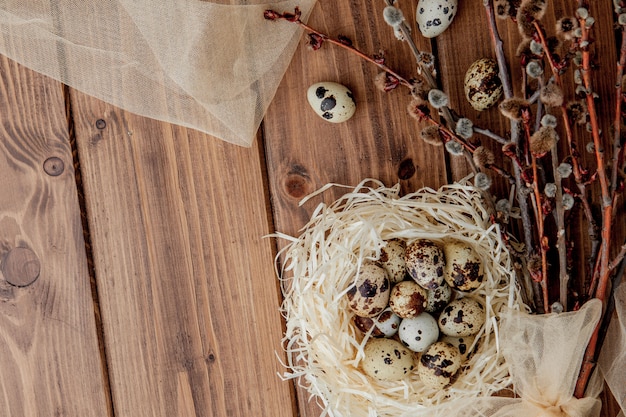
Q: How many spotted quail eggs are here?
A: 15